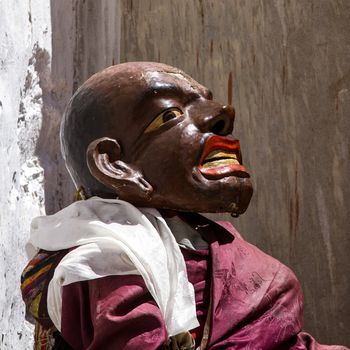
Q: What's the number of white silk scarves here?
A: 1